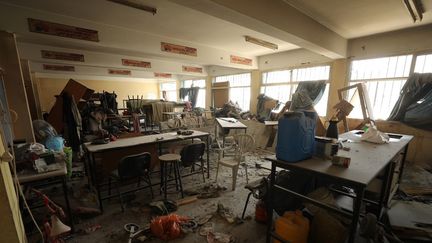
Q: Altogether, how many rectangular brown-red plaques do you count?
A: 9